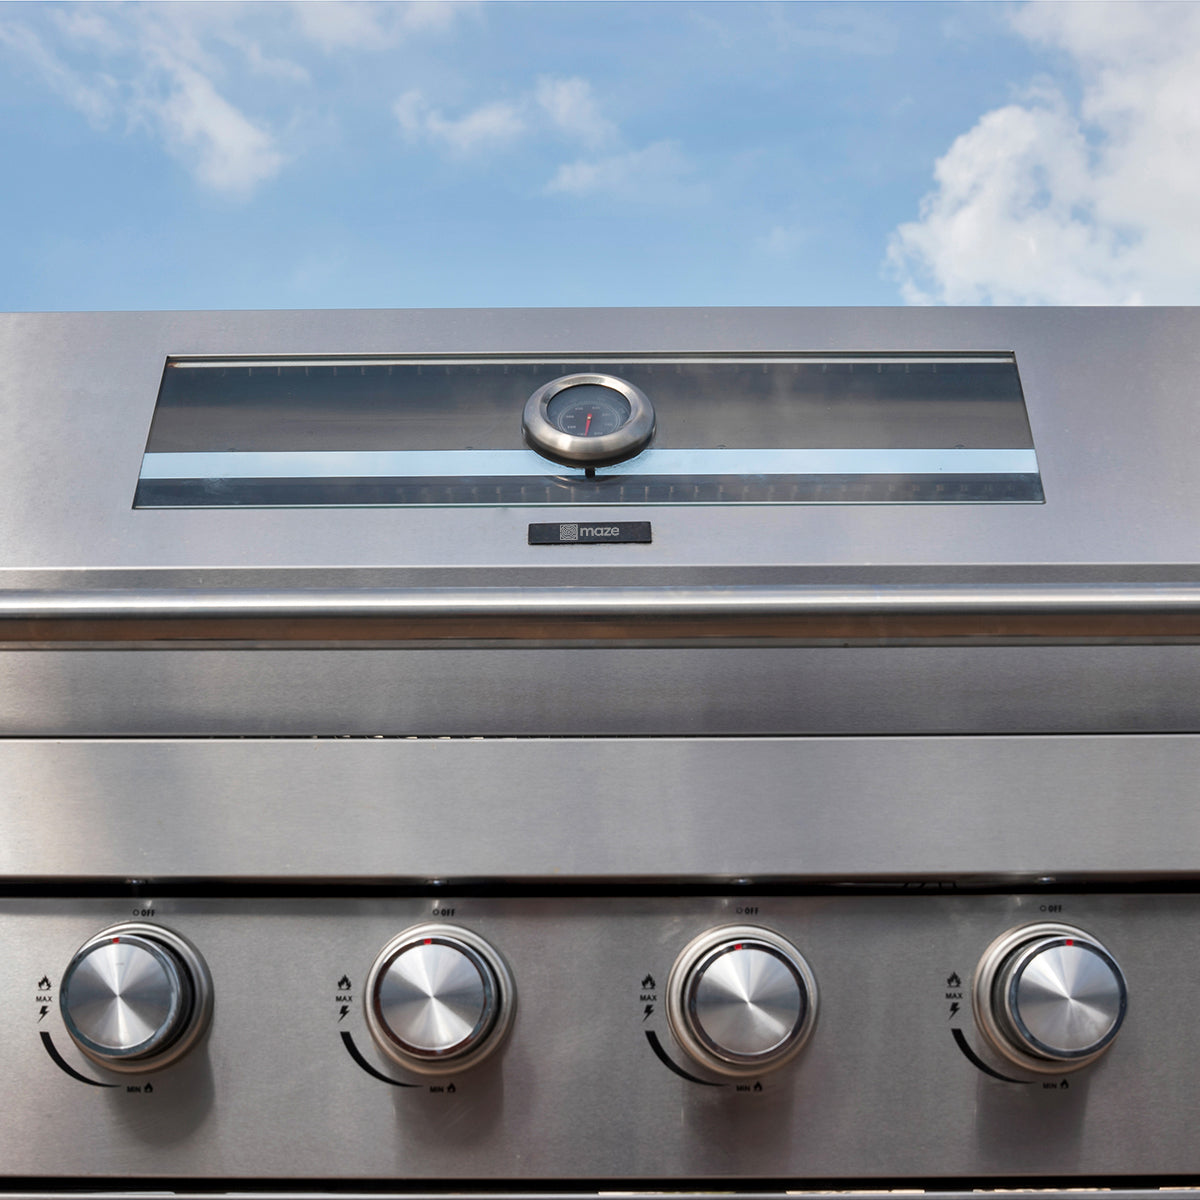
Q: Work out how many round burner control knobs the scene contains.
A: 4